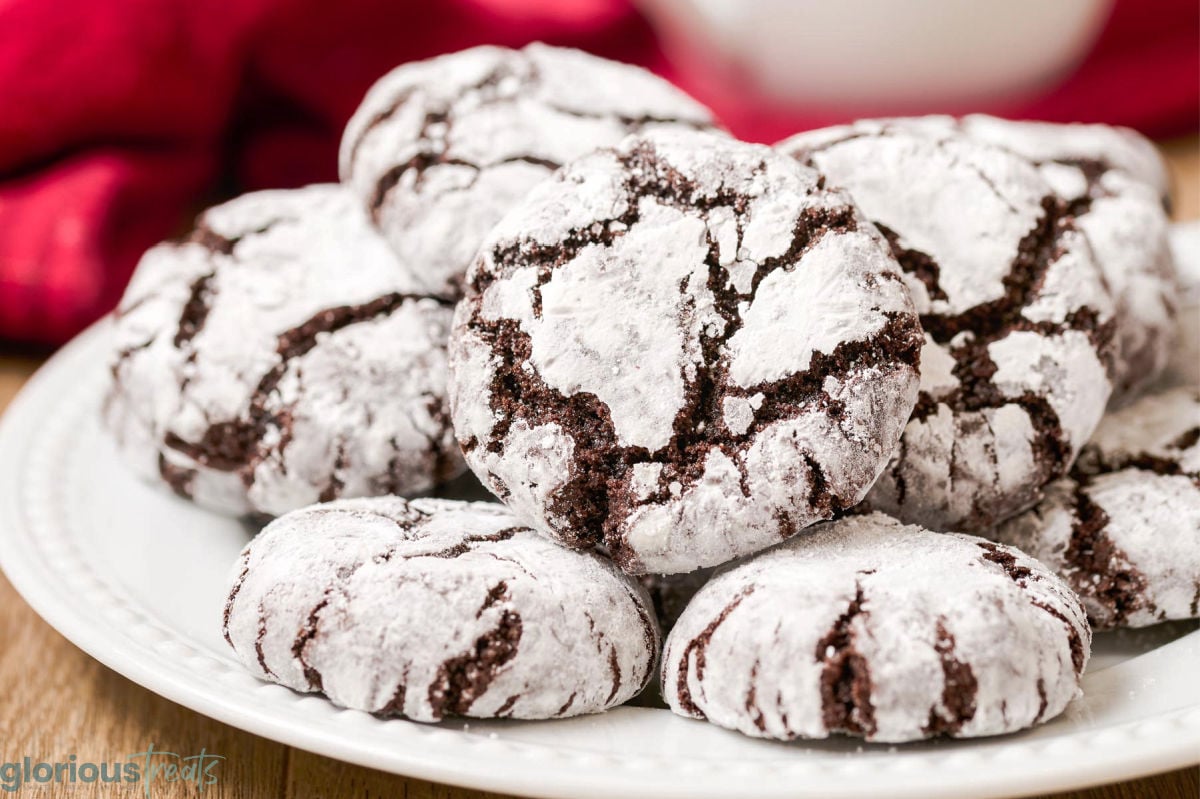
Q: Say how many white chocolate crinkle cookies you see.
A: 8